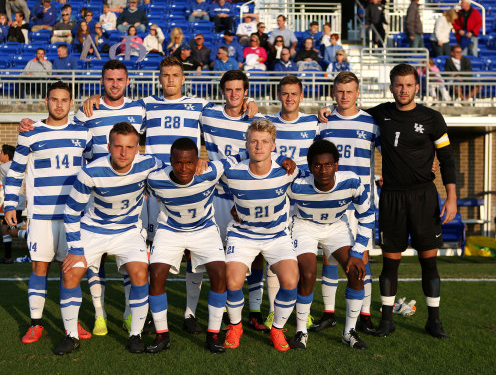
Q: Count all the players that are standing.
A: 7